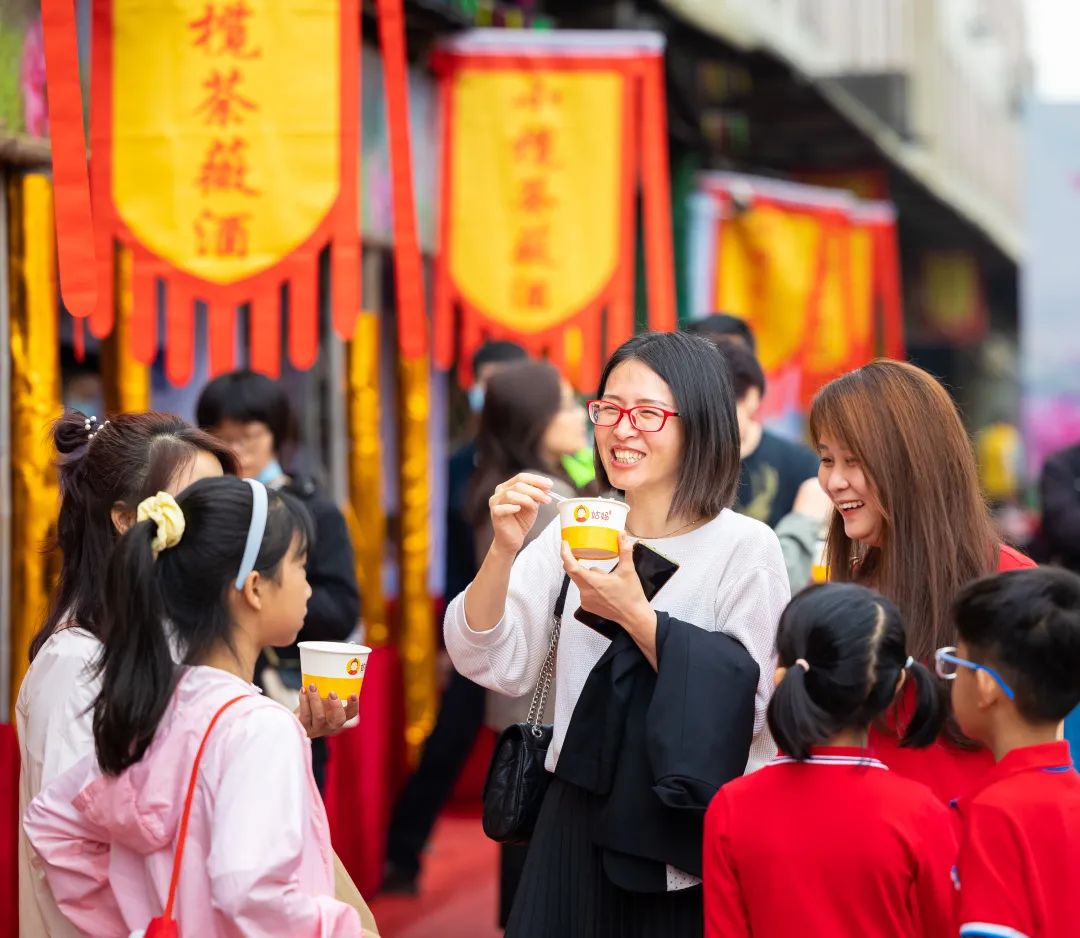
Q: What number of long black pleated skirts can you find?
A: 1